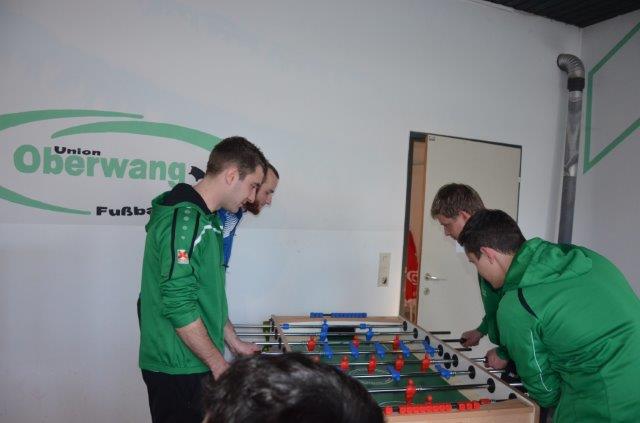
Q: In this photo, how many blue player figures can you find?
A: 10